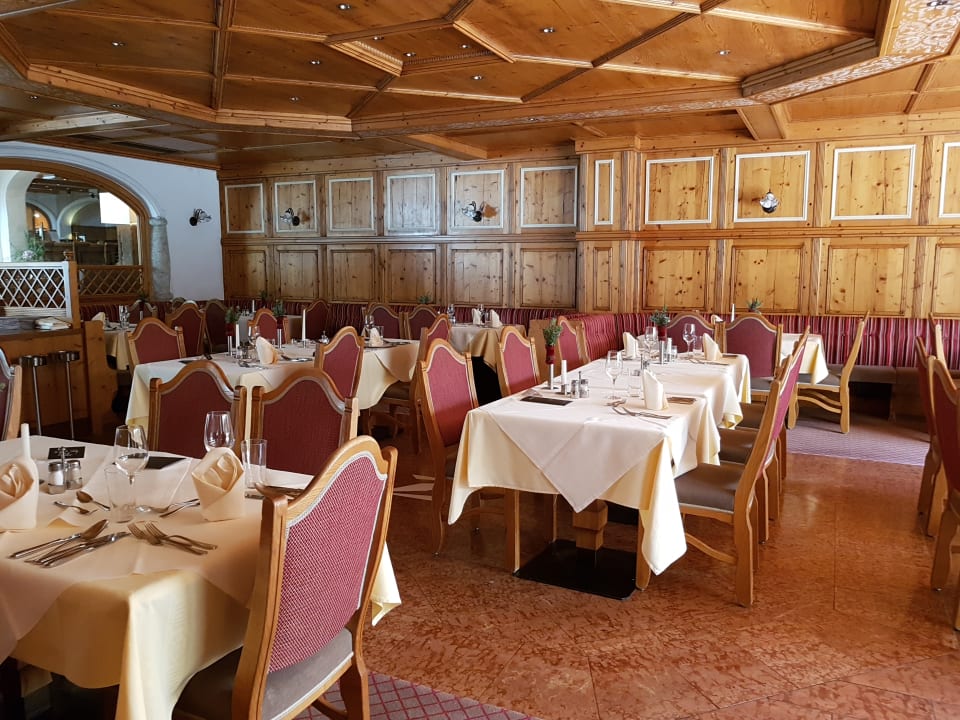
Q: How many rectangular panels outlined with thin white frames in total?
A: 11